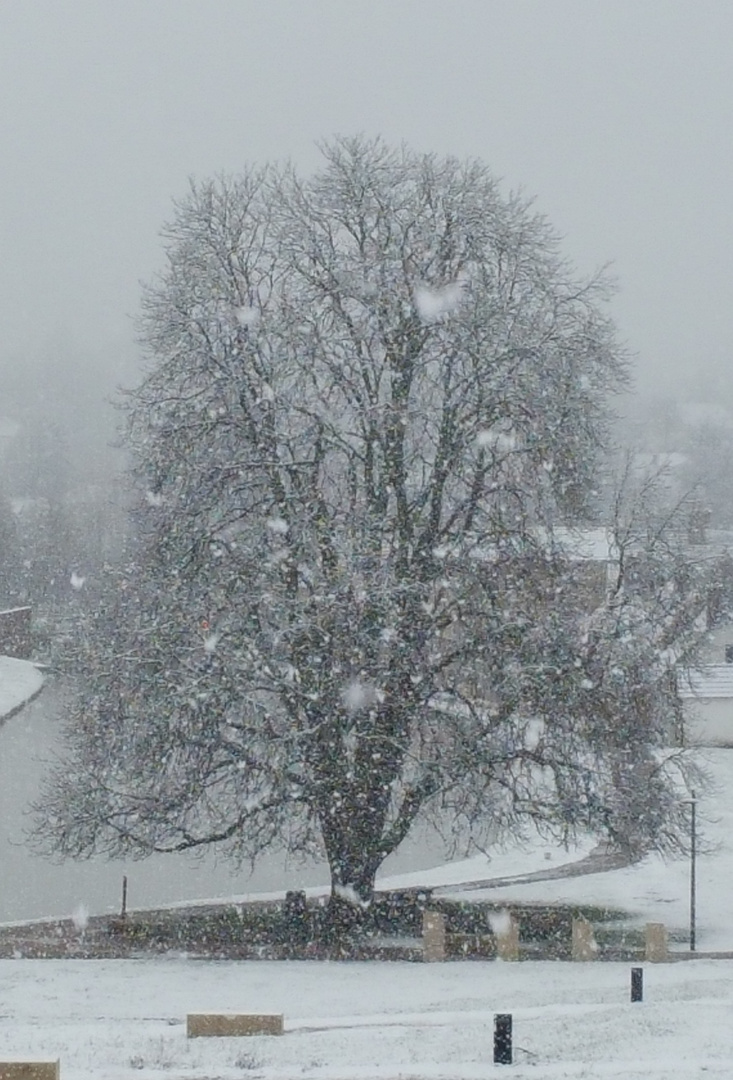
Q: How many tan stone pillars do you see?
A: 4